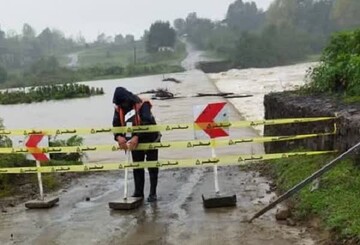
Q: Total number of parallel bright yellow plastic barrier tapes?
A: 3